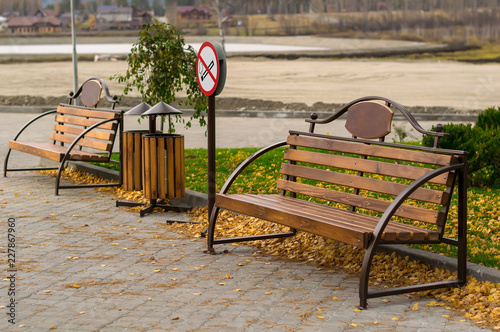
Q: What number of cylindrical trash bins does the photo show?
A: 2